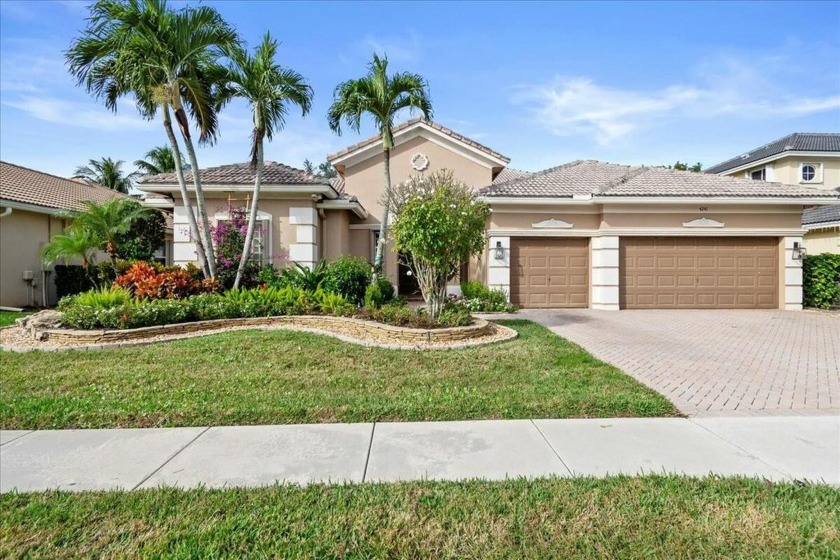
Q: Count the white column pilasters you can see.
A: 5